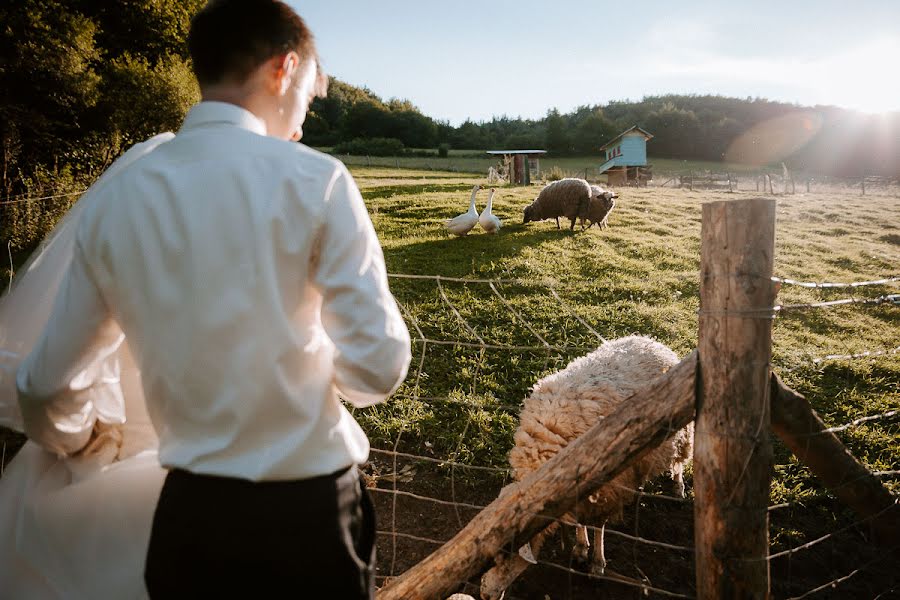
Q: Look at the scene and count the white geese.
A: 2